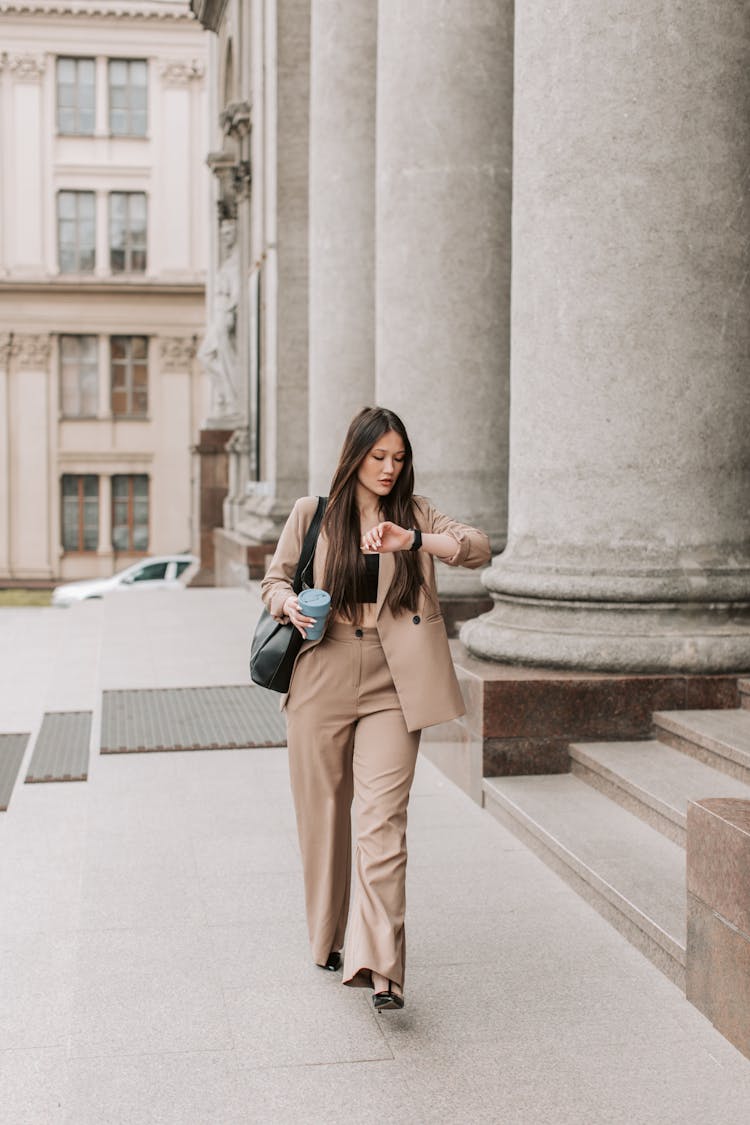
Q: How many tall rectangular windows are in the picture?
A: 8